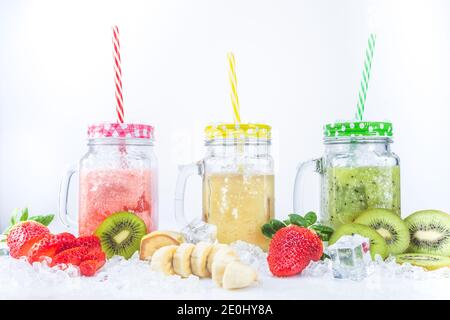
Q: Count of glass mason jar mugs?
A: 3